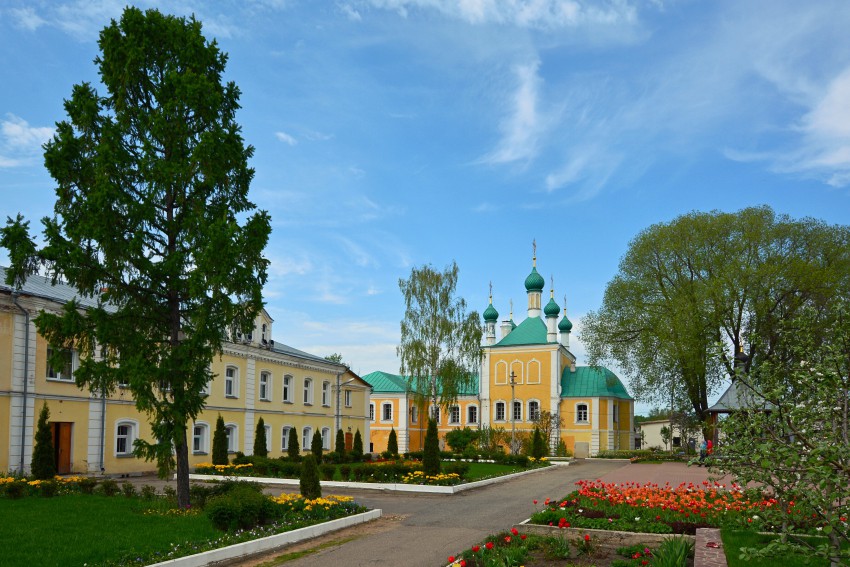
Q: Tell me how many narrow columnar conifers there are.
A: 11